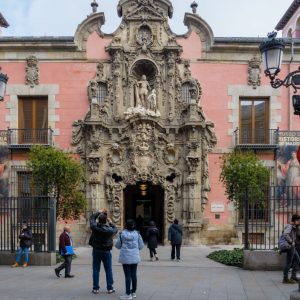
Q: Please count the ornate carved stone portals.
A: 1